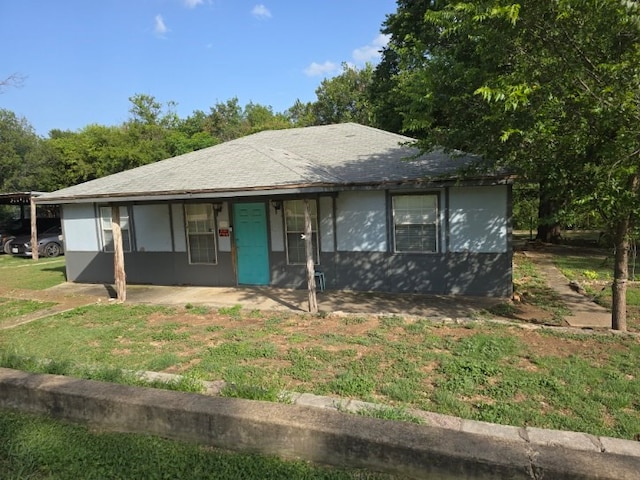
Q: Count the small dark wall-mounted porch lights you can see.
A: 2